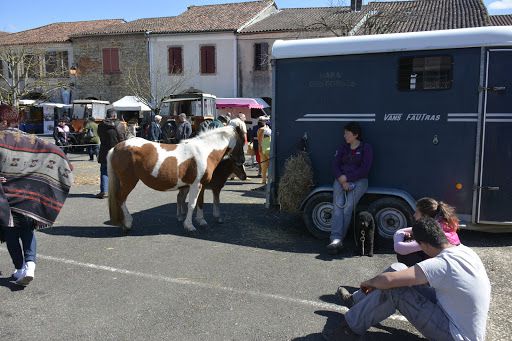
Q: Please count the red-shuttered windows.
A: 3